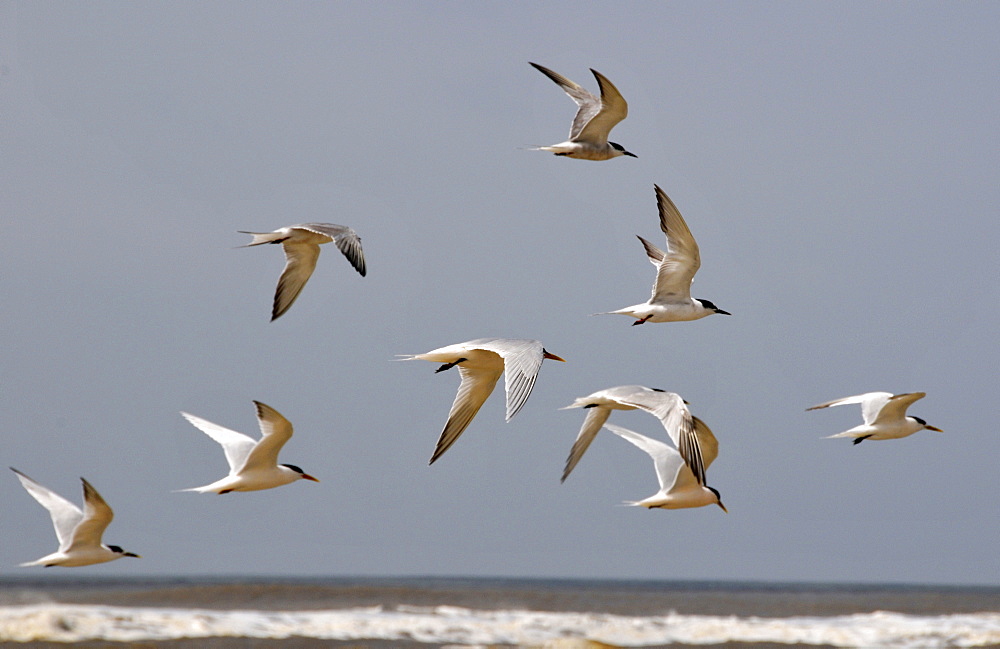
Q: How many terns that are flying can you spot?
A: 9